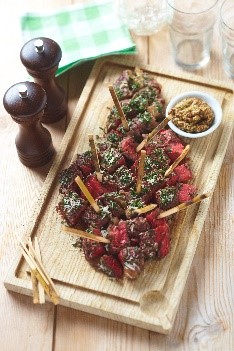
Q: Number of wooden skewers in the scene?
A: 14